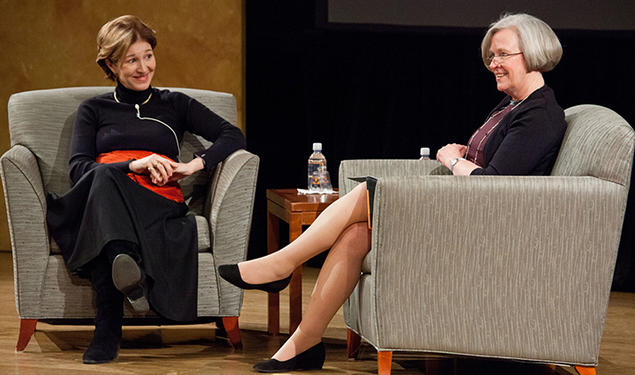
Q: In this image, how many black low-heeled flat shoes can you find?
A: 2